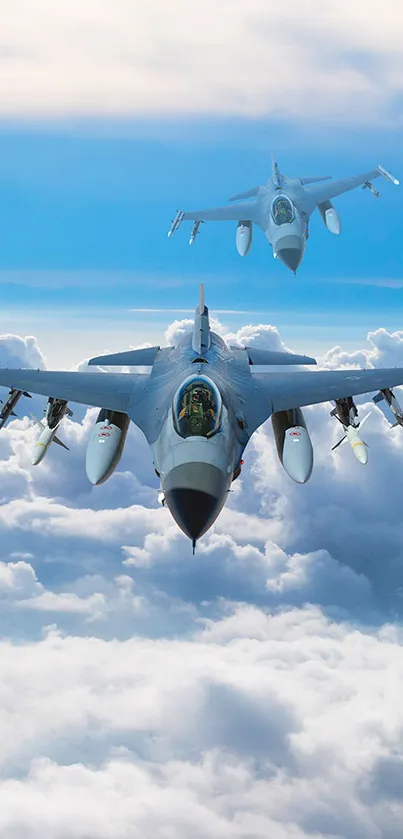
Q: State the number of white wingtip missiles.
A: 2